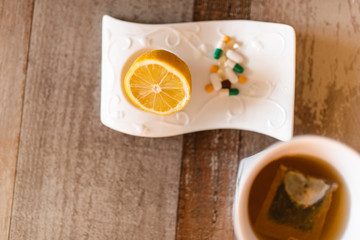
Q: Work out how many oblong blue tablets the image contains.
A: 0